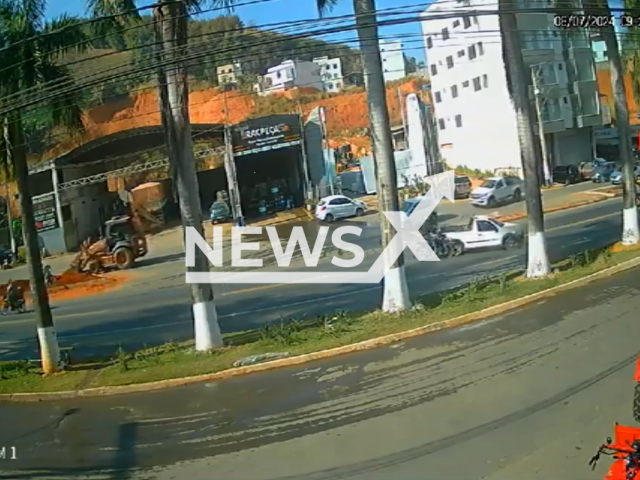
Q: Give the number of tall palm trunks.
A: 5